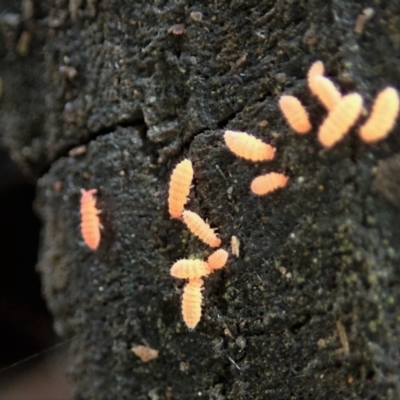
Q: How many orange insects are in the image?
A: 13